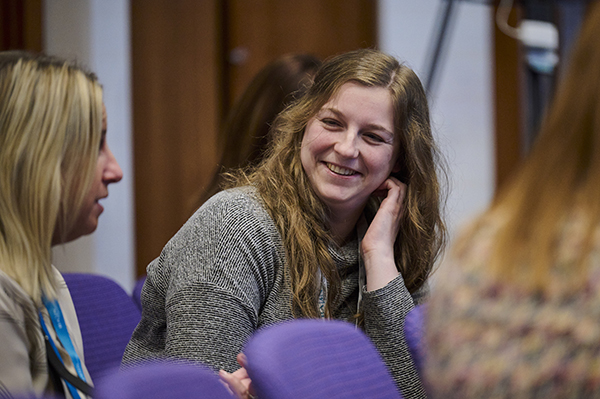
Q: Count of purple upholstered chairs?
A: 5